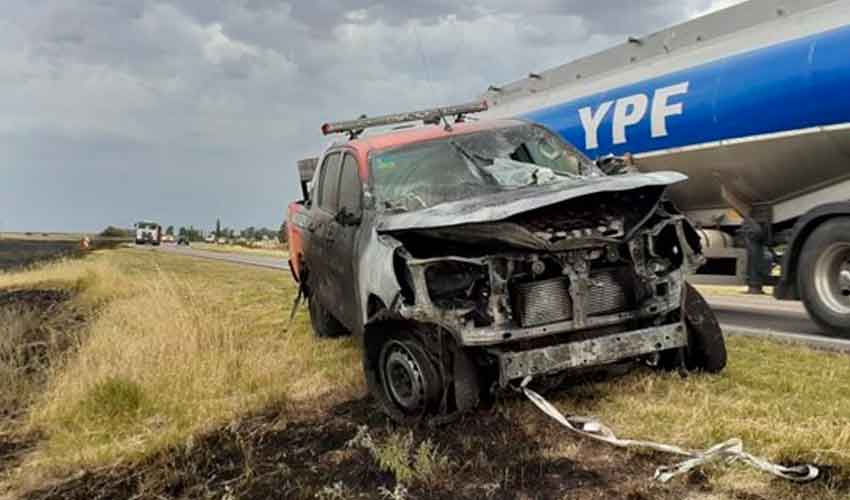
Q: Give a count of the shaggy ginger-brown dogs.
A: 0